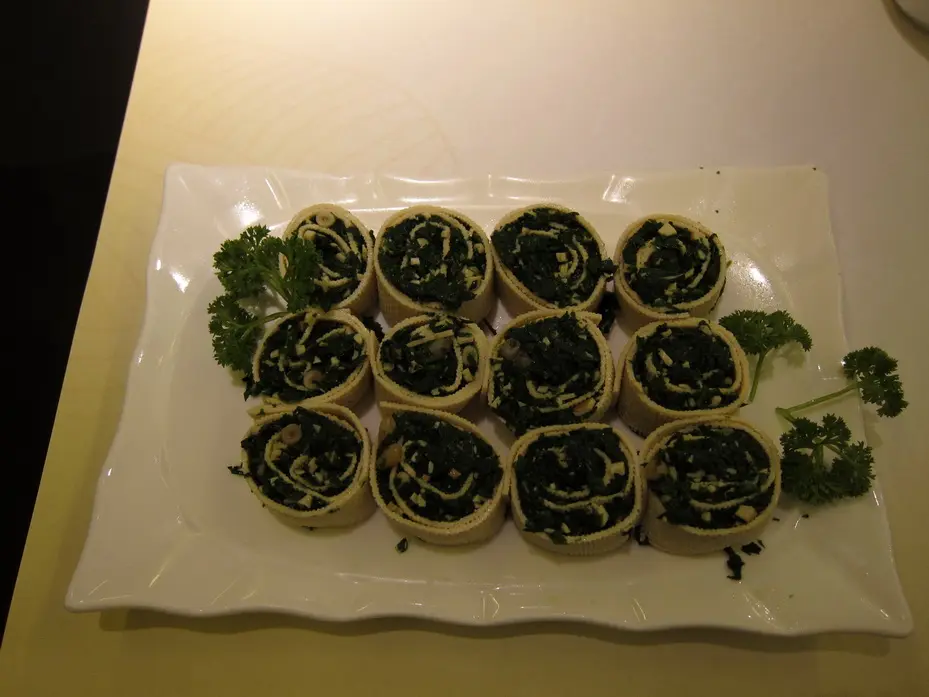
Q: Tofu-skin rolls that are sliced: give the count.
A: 12